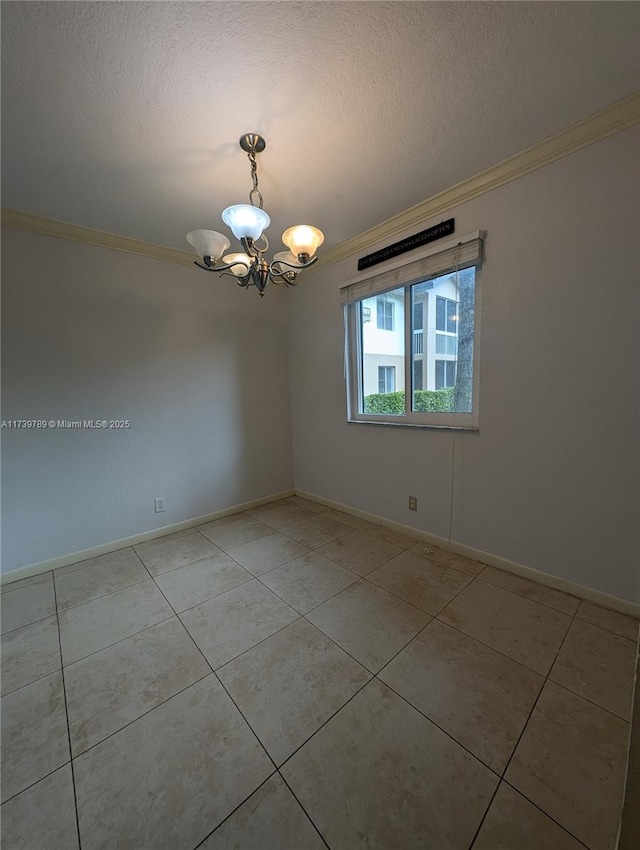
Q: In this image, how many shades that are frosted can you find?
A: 5